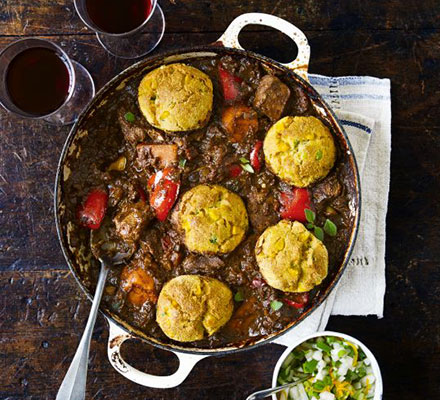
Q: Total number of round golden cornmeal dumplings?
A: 5